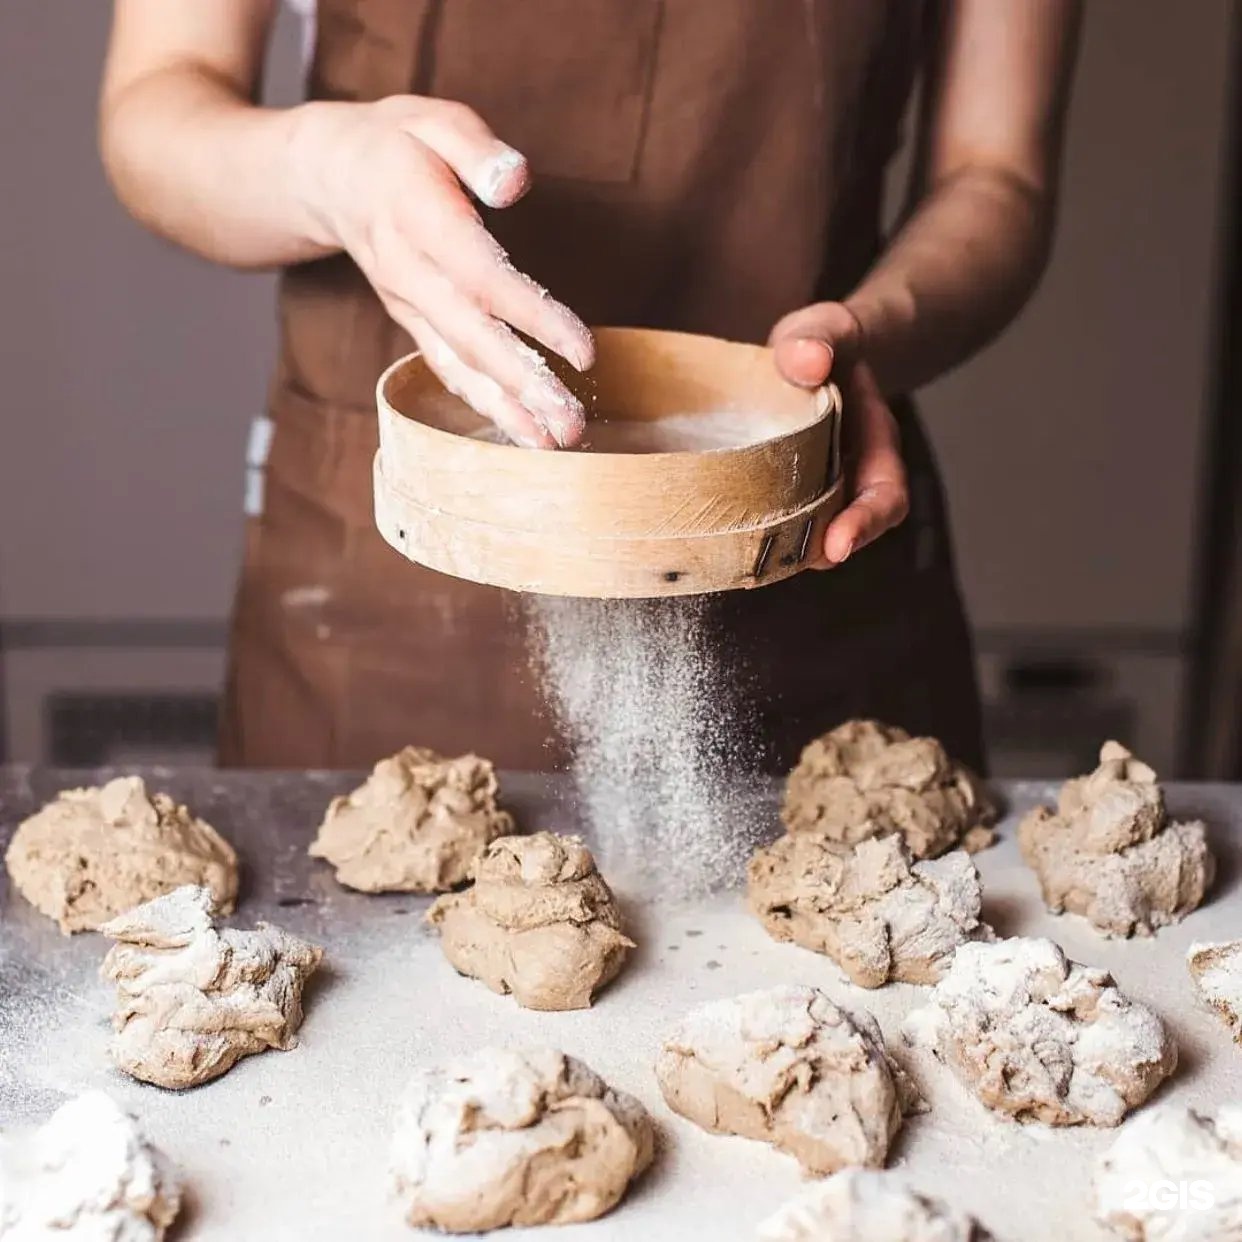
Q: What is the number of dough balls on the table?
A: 14